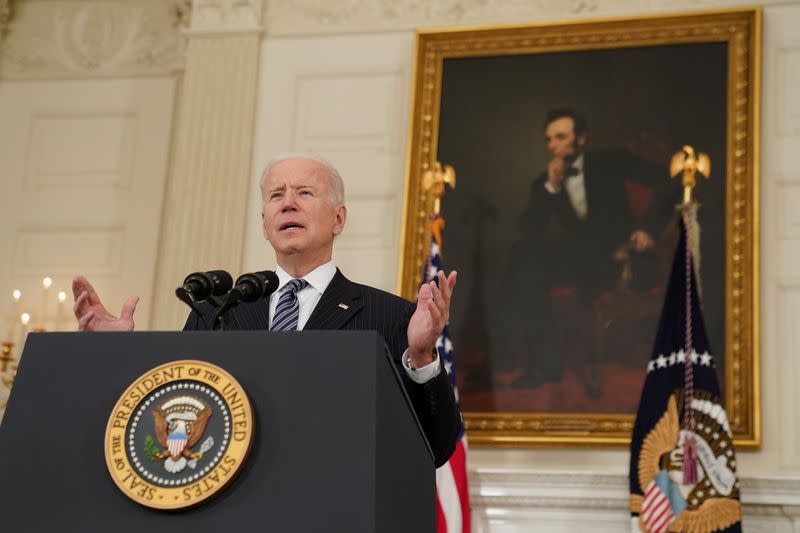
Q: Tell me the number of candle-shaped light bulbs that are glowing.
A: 4